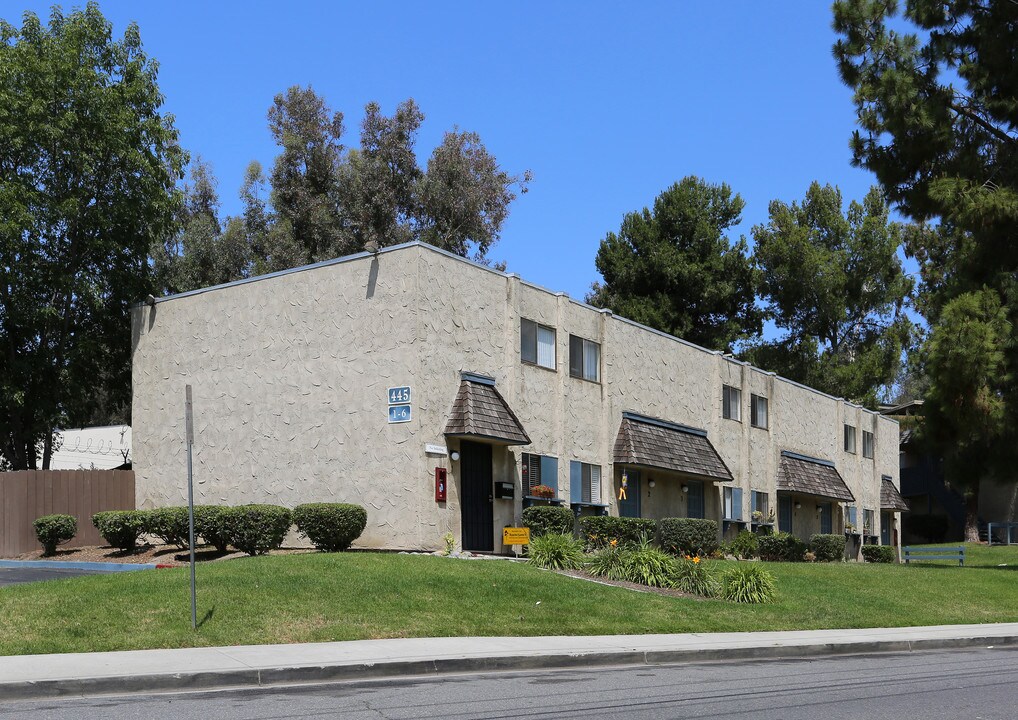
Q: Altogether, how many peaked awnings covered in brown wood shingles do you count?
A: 4